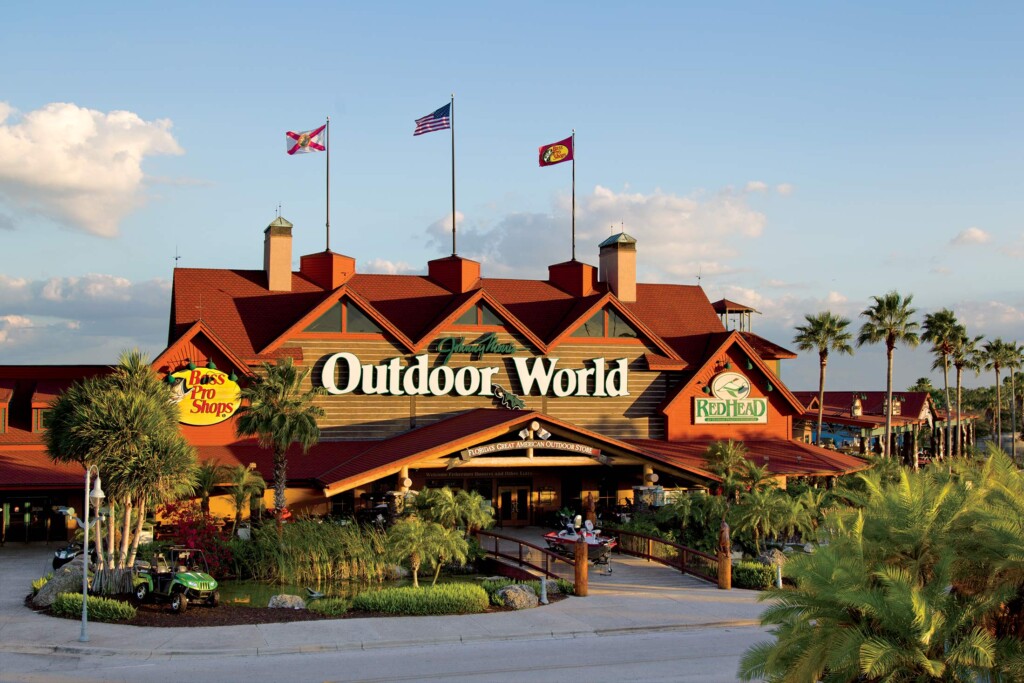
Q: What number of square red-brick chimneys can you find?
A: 3